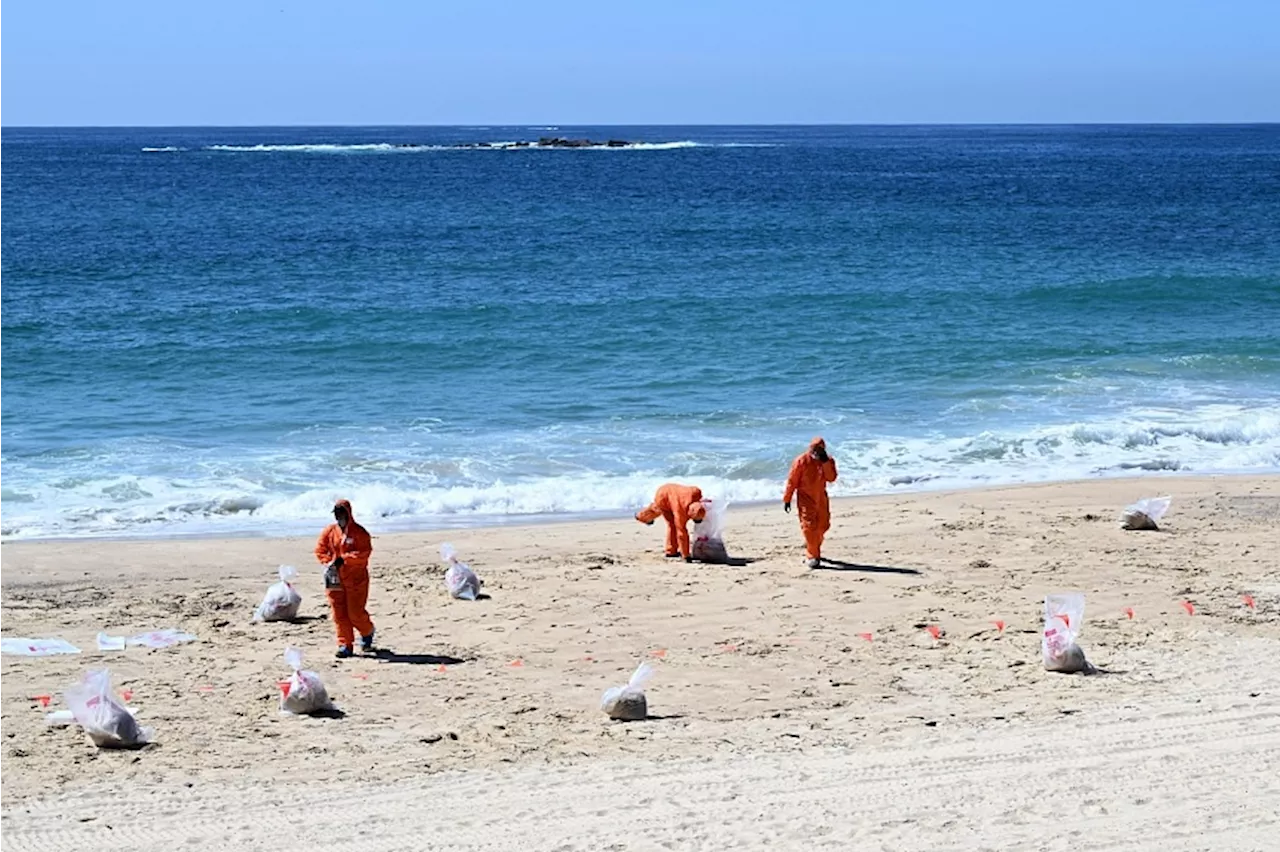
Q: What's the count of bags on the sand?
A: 8